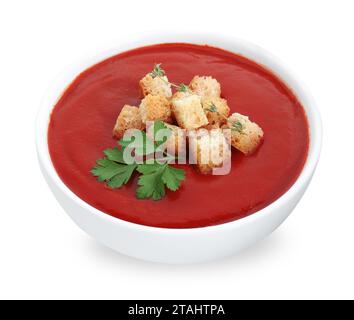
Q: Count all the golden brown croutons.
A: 9